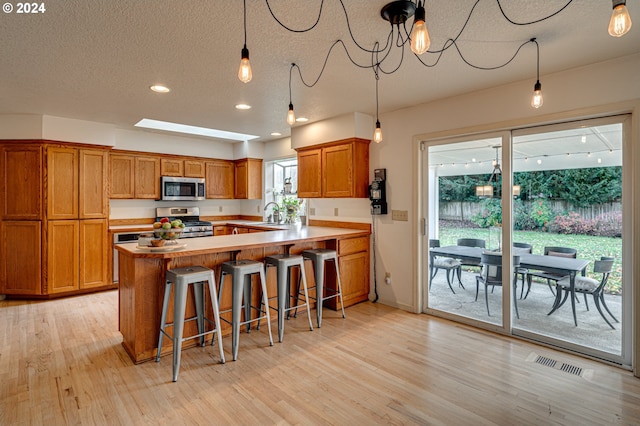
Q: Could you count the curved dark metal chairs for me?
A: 6